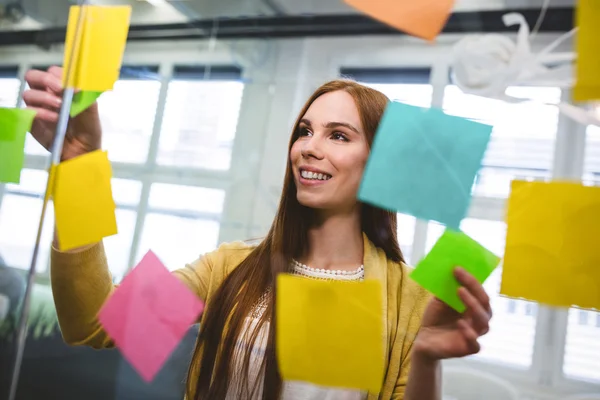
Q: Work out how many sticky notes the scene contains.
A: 11